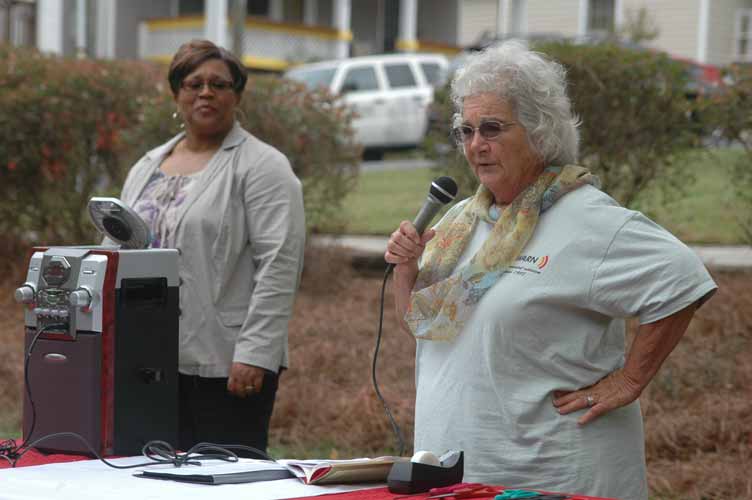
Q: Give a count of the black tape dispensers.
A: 1